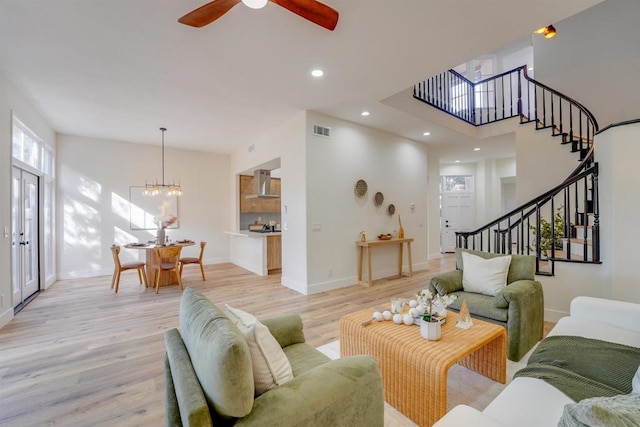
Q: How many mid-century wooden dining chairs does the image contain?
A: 3